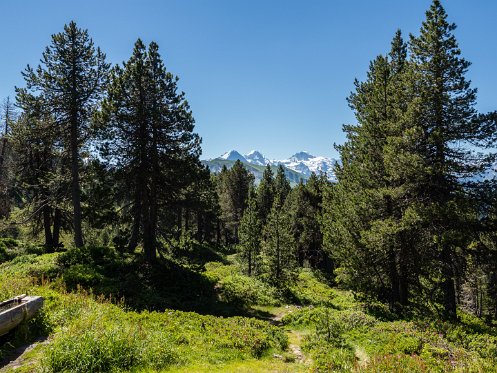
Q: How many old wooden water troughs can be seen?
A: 1